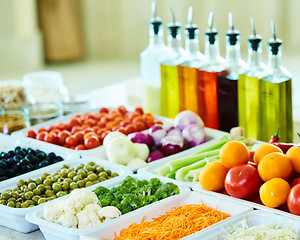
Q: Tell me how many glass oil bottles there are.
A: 7